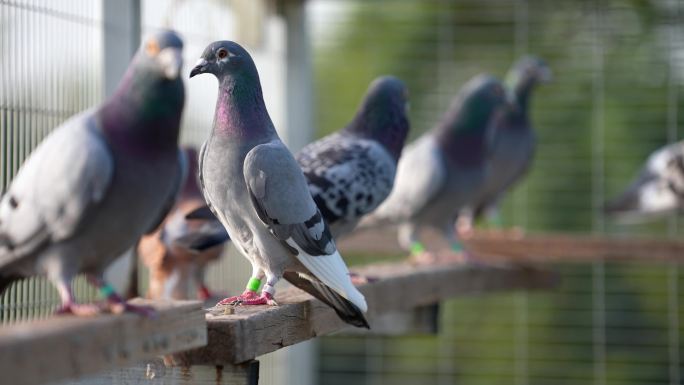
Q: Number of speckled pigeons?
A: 1